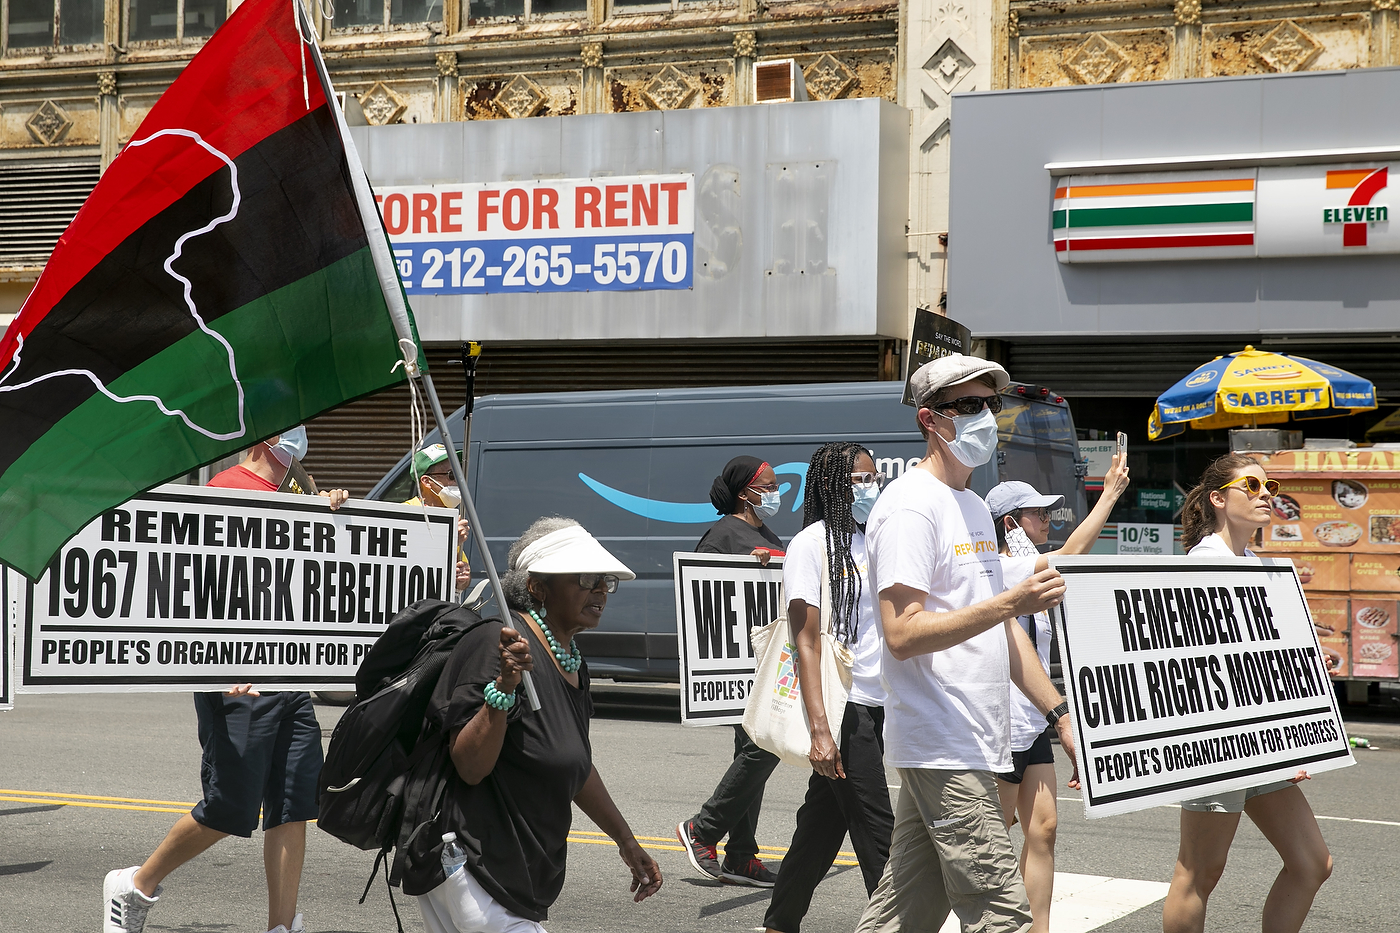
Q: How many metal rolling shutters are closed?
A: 1